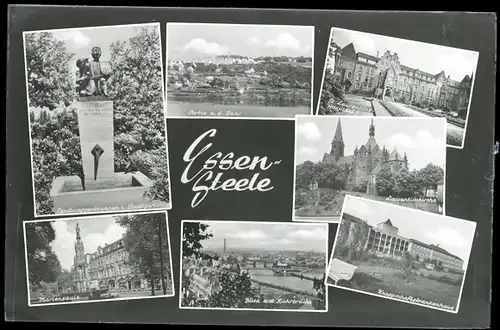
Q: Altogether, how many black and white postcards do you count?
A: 7